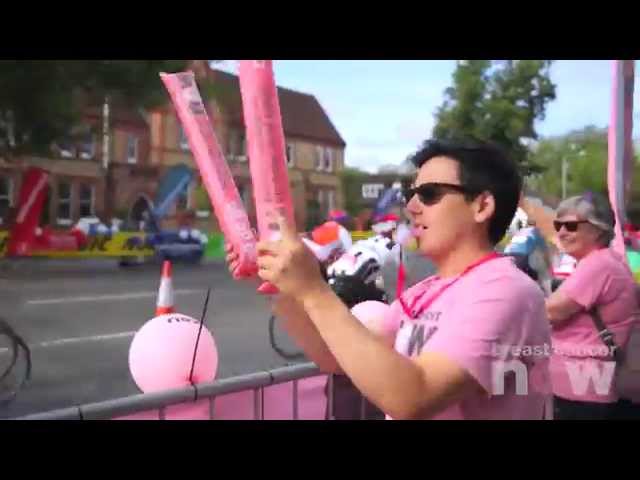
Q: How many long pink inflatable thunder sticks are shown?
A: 2